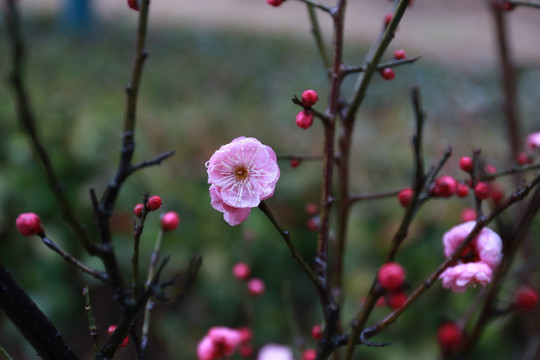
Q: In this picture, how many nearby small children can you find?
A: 0